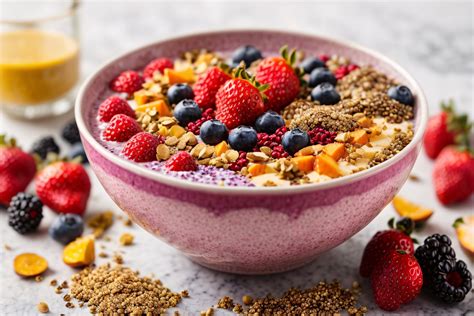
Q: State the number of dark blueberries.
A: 13